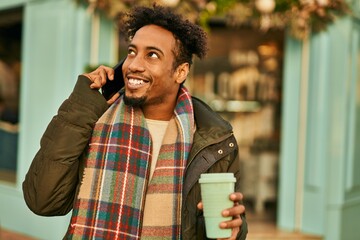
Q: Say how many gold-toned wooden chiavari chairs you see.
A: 0